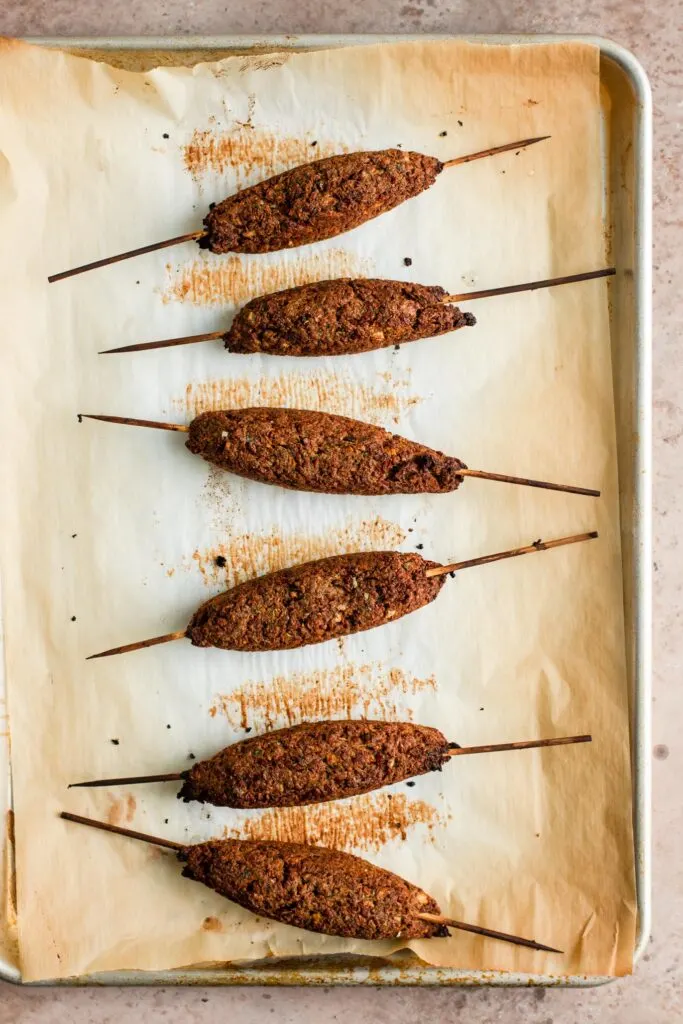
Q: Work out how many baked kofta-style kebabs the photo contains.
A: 6